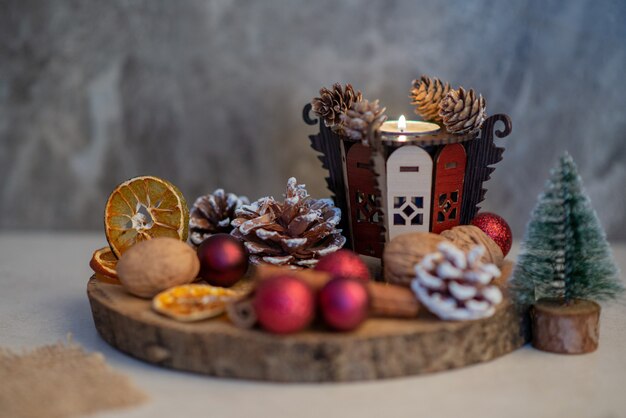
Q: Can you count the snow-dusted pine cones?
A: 3